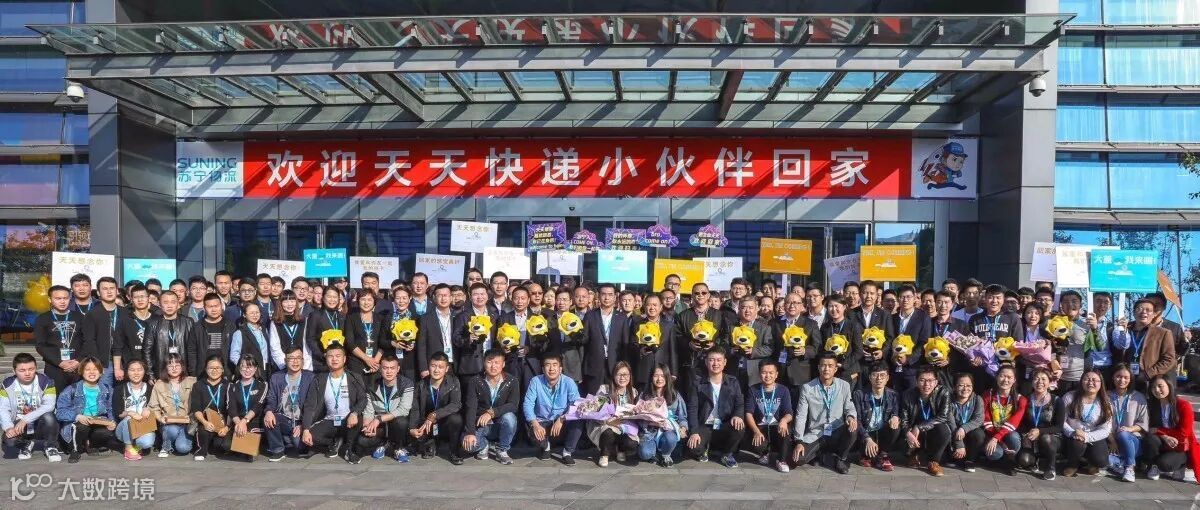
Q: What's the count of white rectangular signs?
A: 11